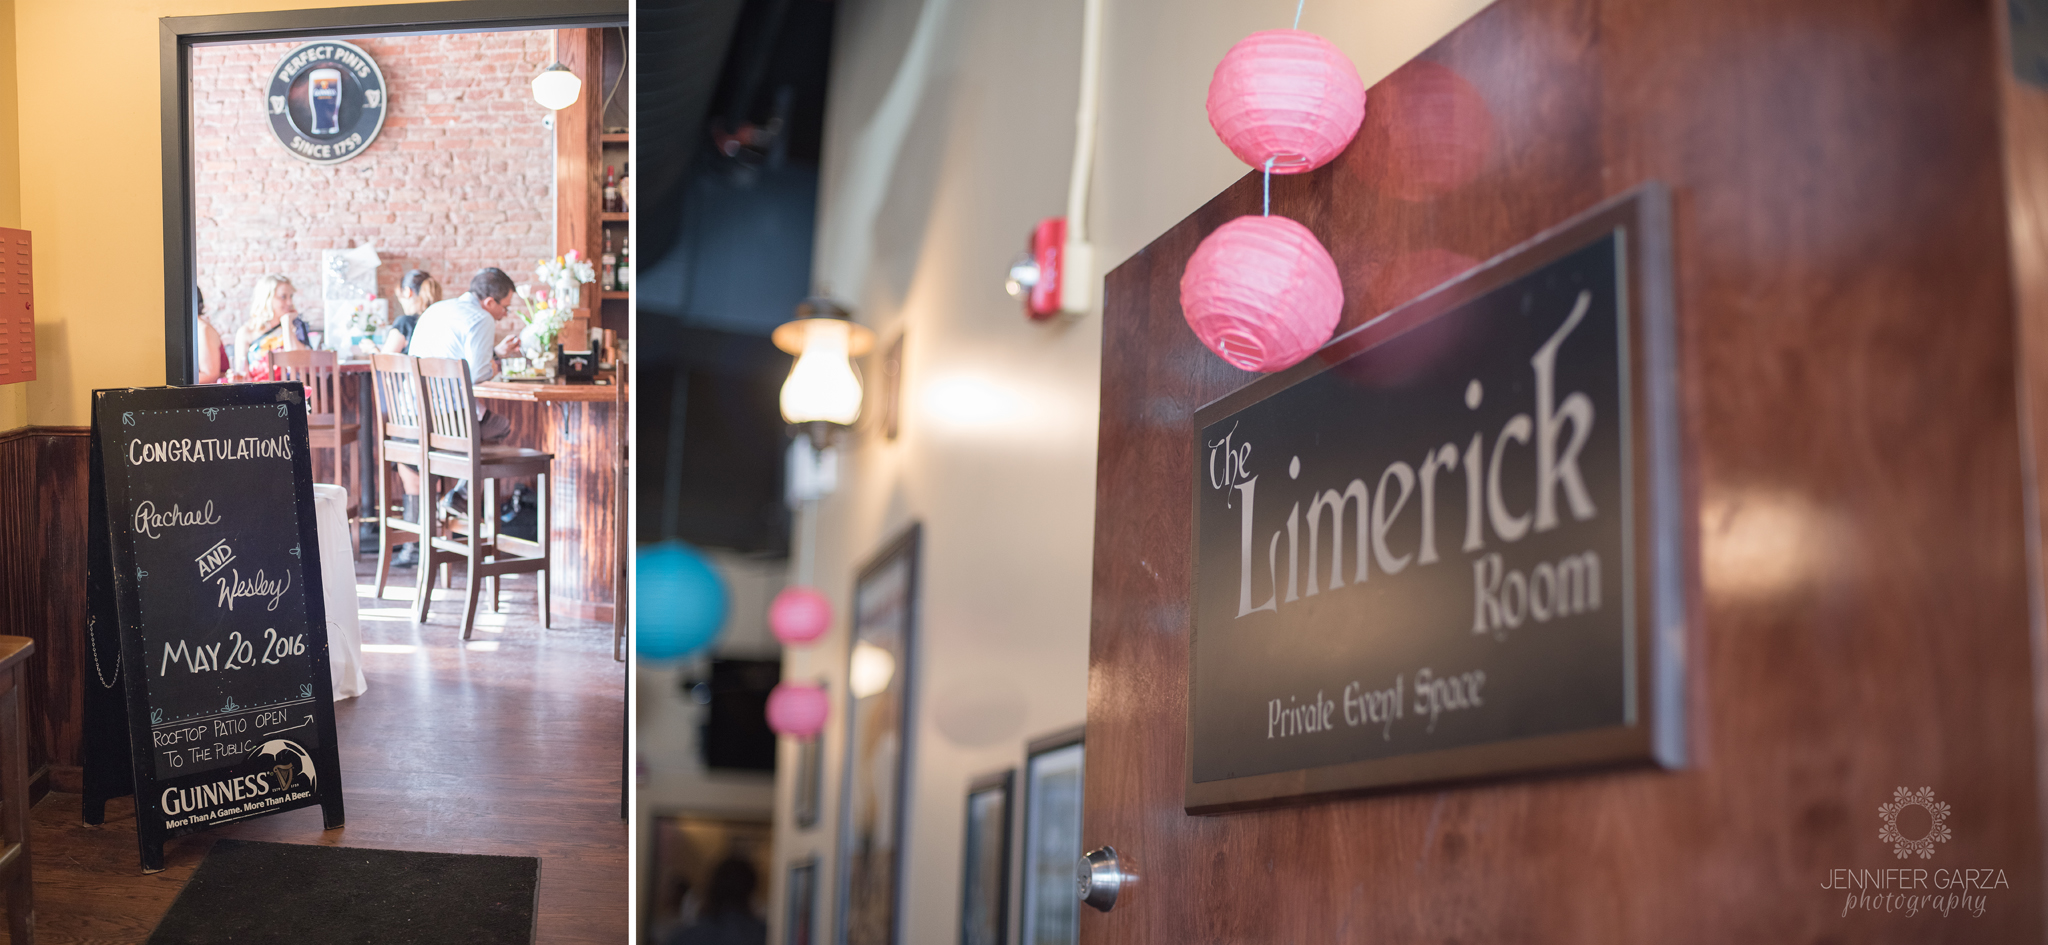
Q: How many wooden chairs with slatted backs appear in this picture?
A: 3